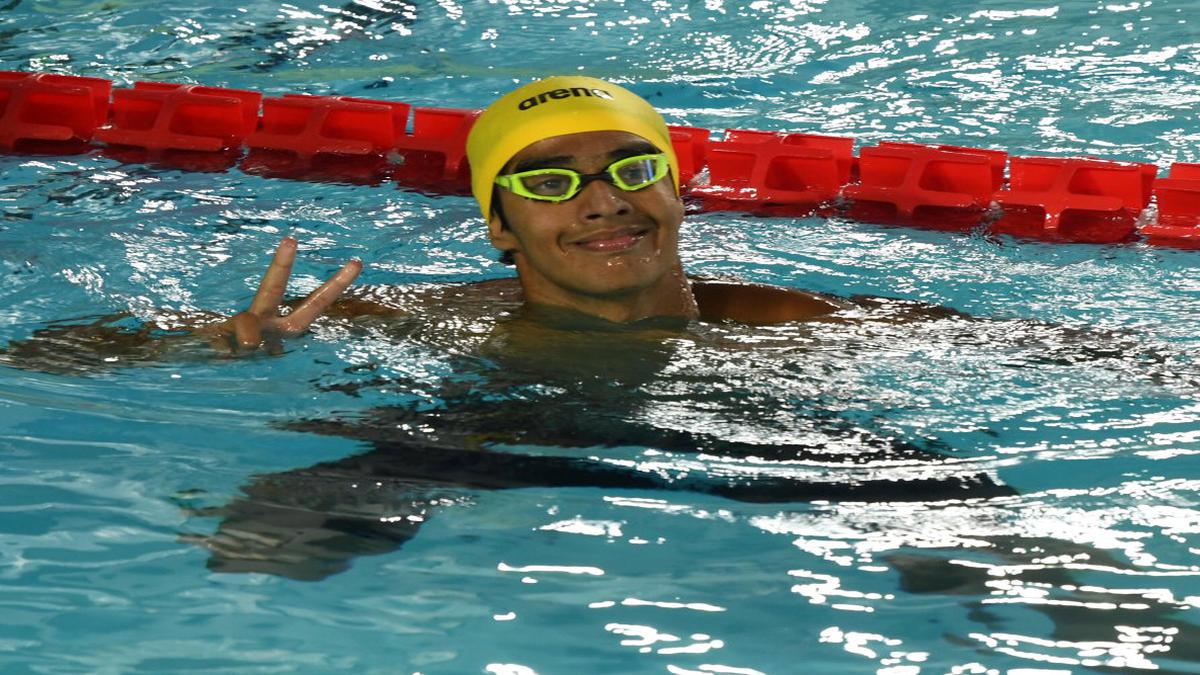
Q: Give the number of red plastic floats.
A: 9